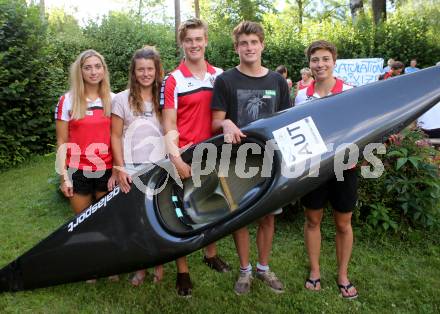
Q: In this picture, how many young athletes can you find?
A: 5